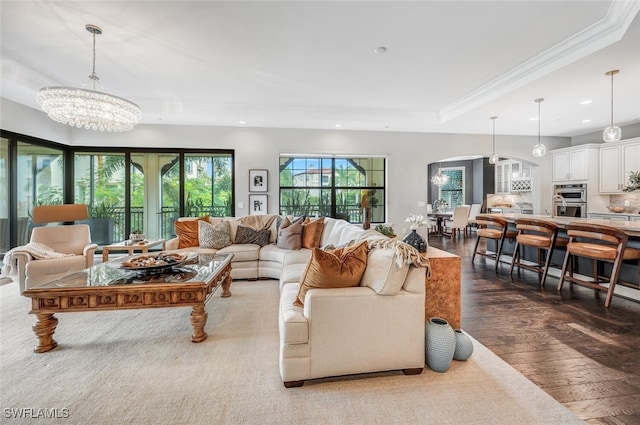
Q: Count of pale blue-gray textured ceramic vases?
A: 2